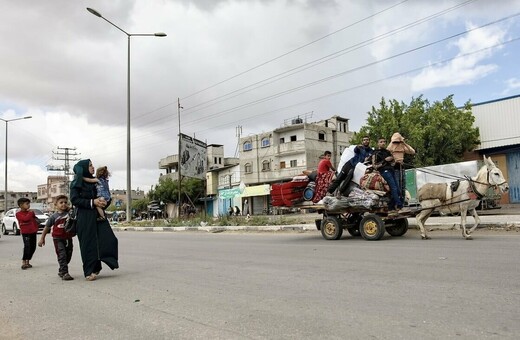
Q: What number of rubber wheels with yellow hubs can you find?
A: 2